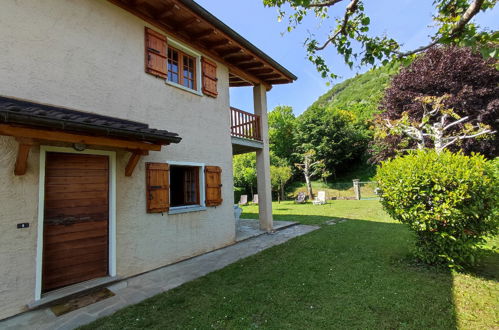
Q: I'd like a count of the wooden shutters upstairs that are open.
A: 2